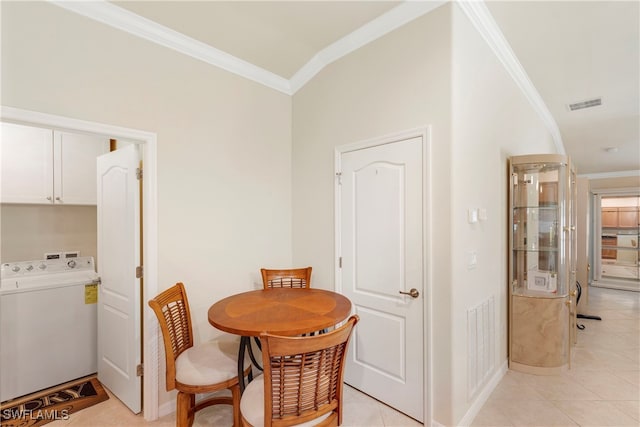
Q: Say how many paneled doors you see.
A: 2